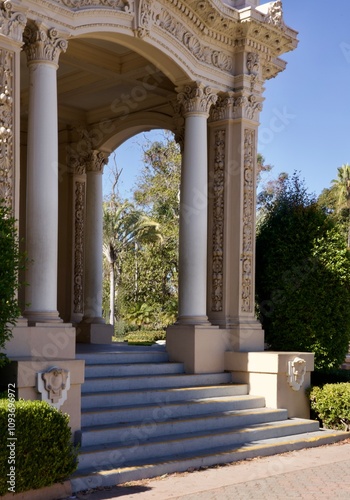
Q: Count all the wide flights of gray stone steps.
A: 1